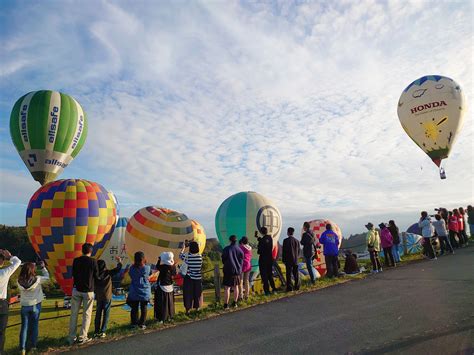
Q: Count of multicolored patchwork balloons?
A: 1